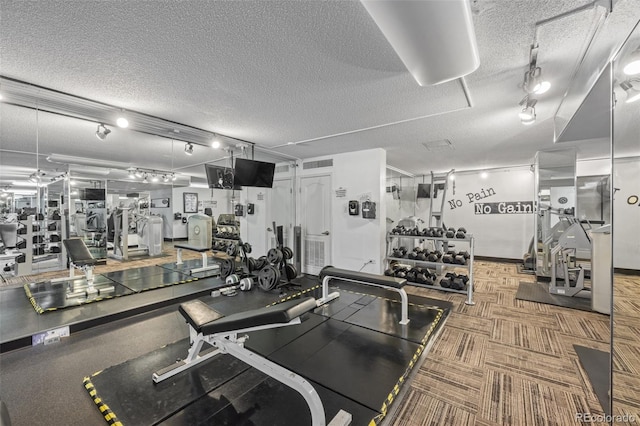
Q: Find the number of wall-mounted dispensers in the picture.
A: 2